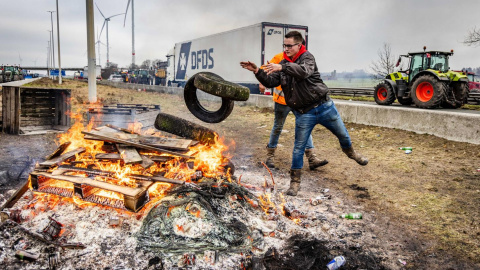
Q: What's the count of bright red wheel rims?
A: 2